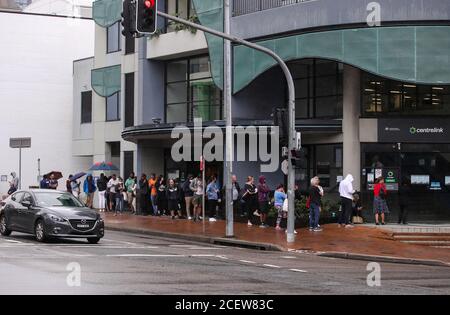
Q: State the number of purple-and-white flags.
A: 0